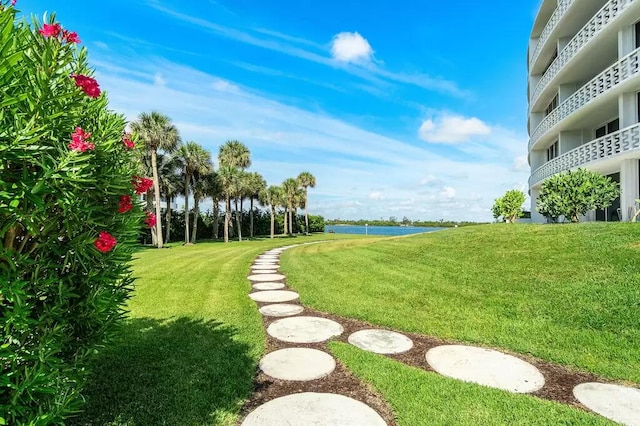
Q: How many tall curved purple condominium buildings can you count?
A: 0